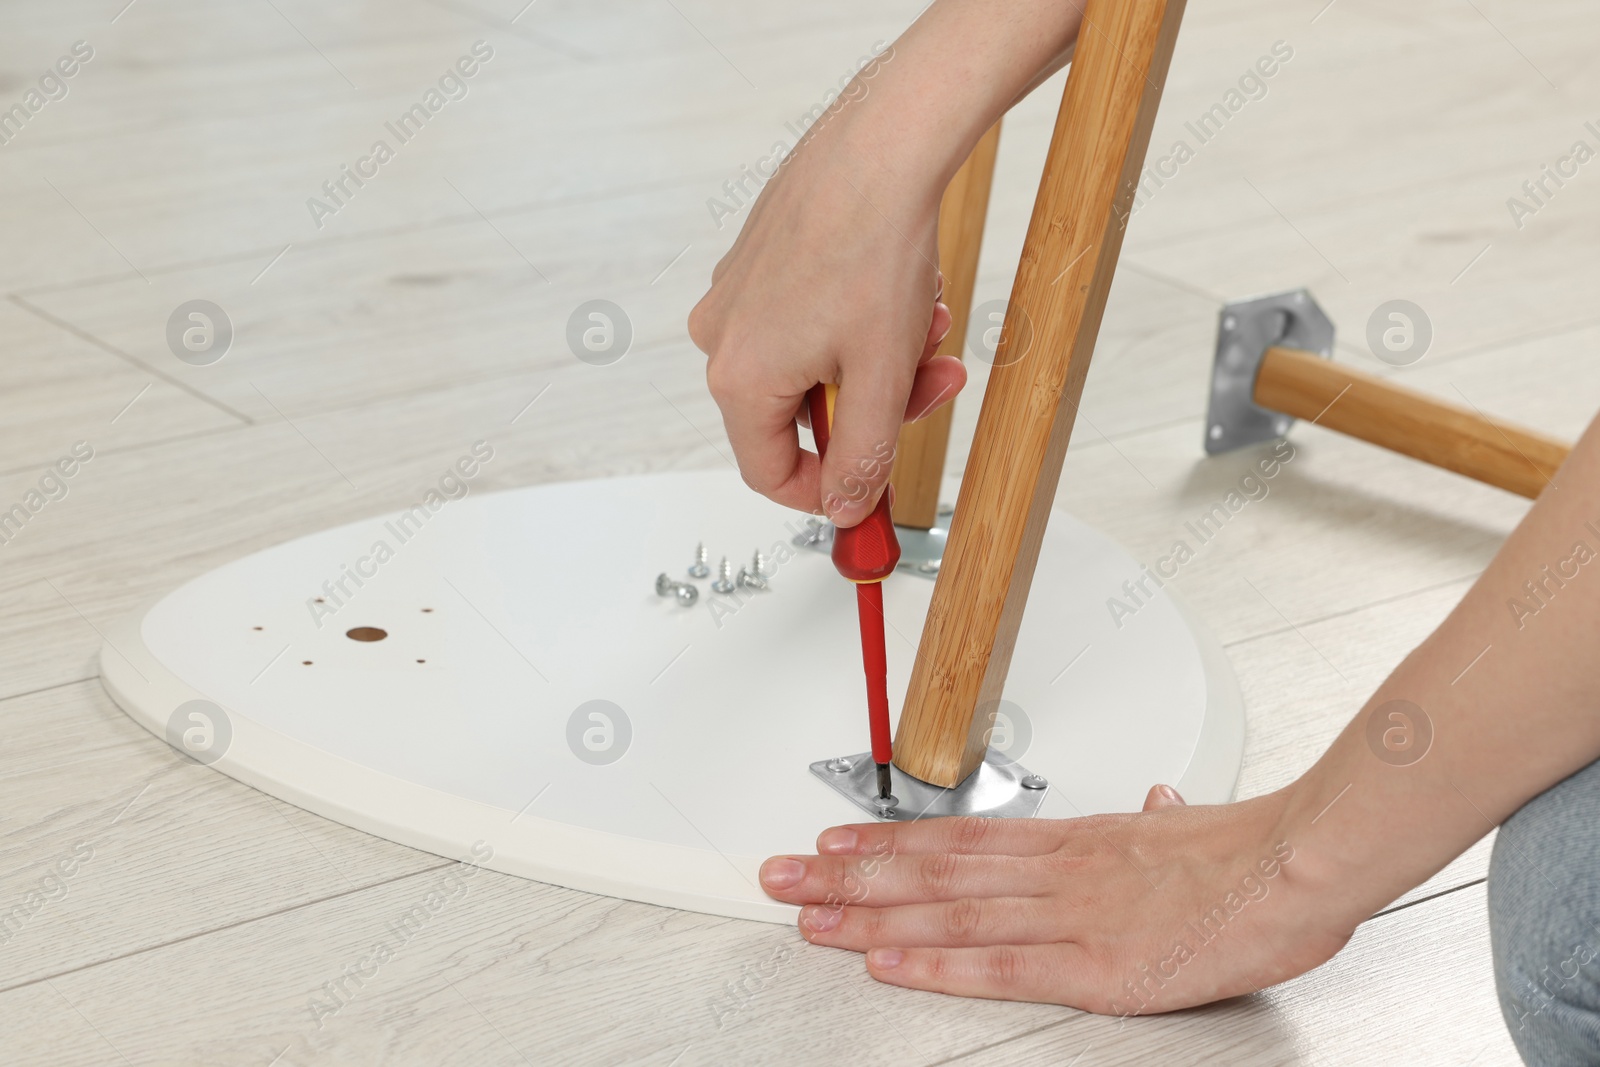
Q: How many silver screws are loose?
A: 6